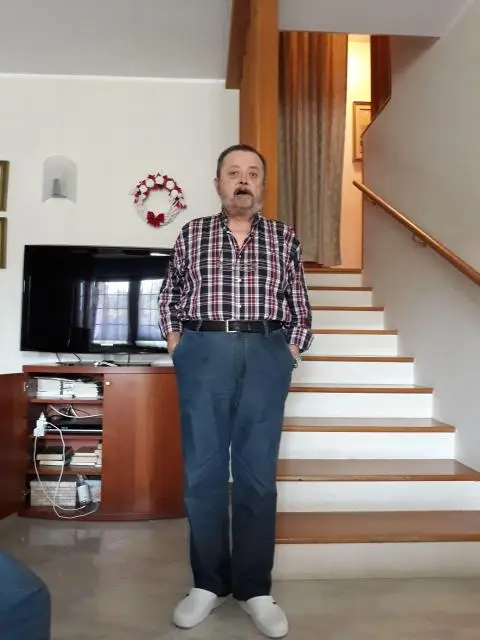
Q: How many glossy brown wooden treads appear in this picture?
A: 9